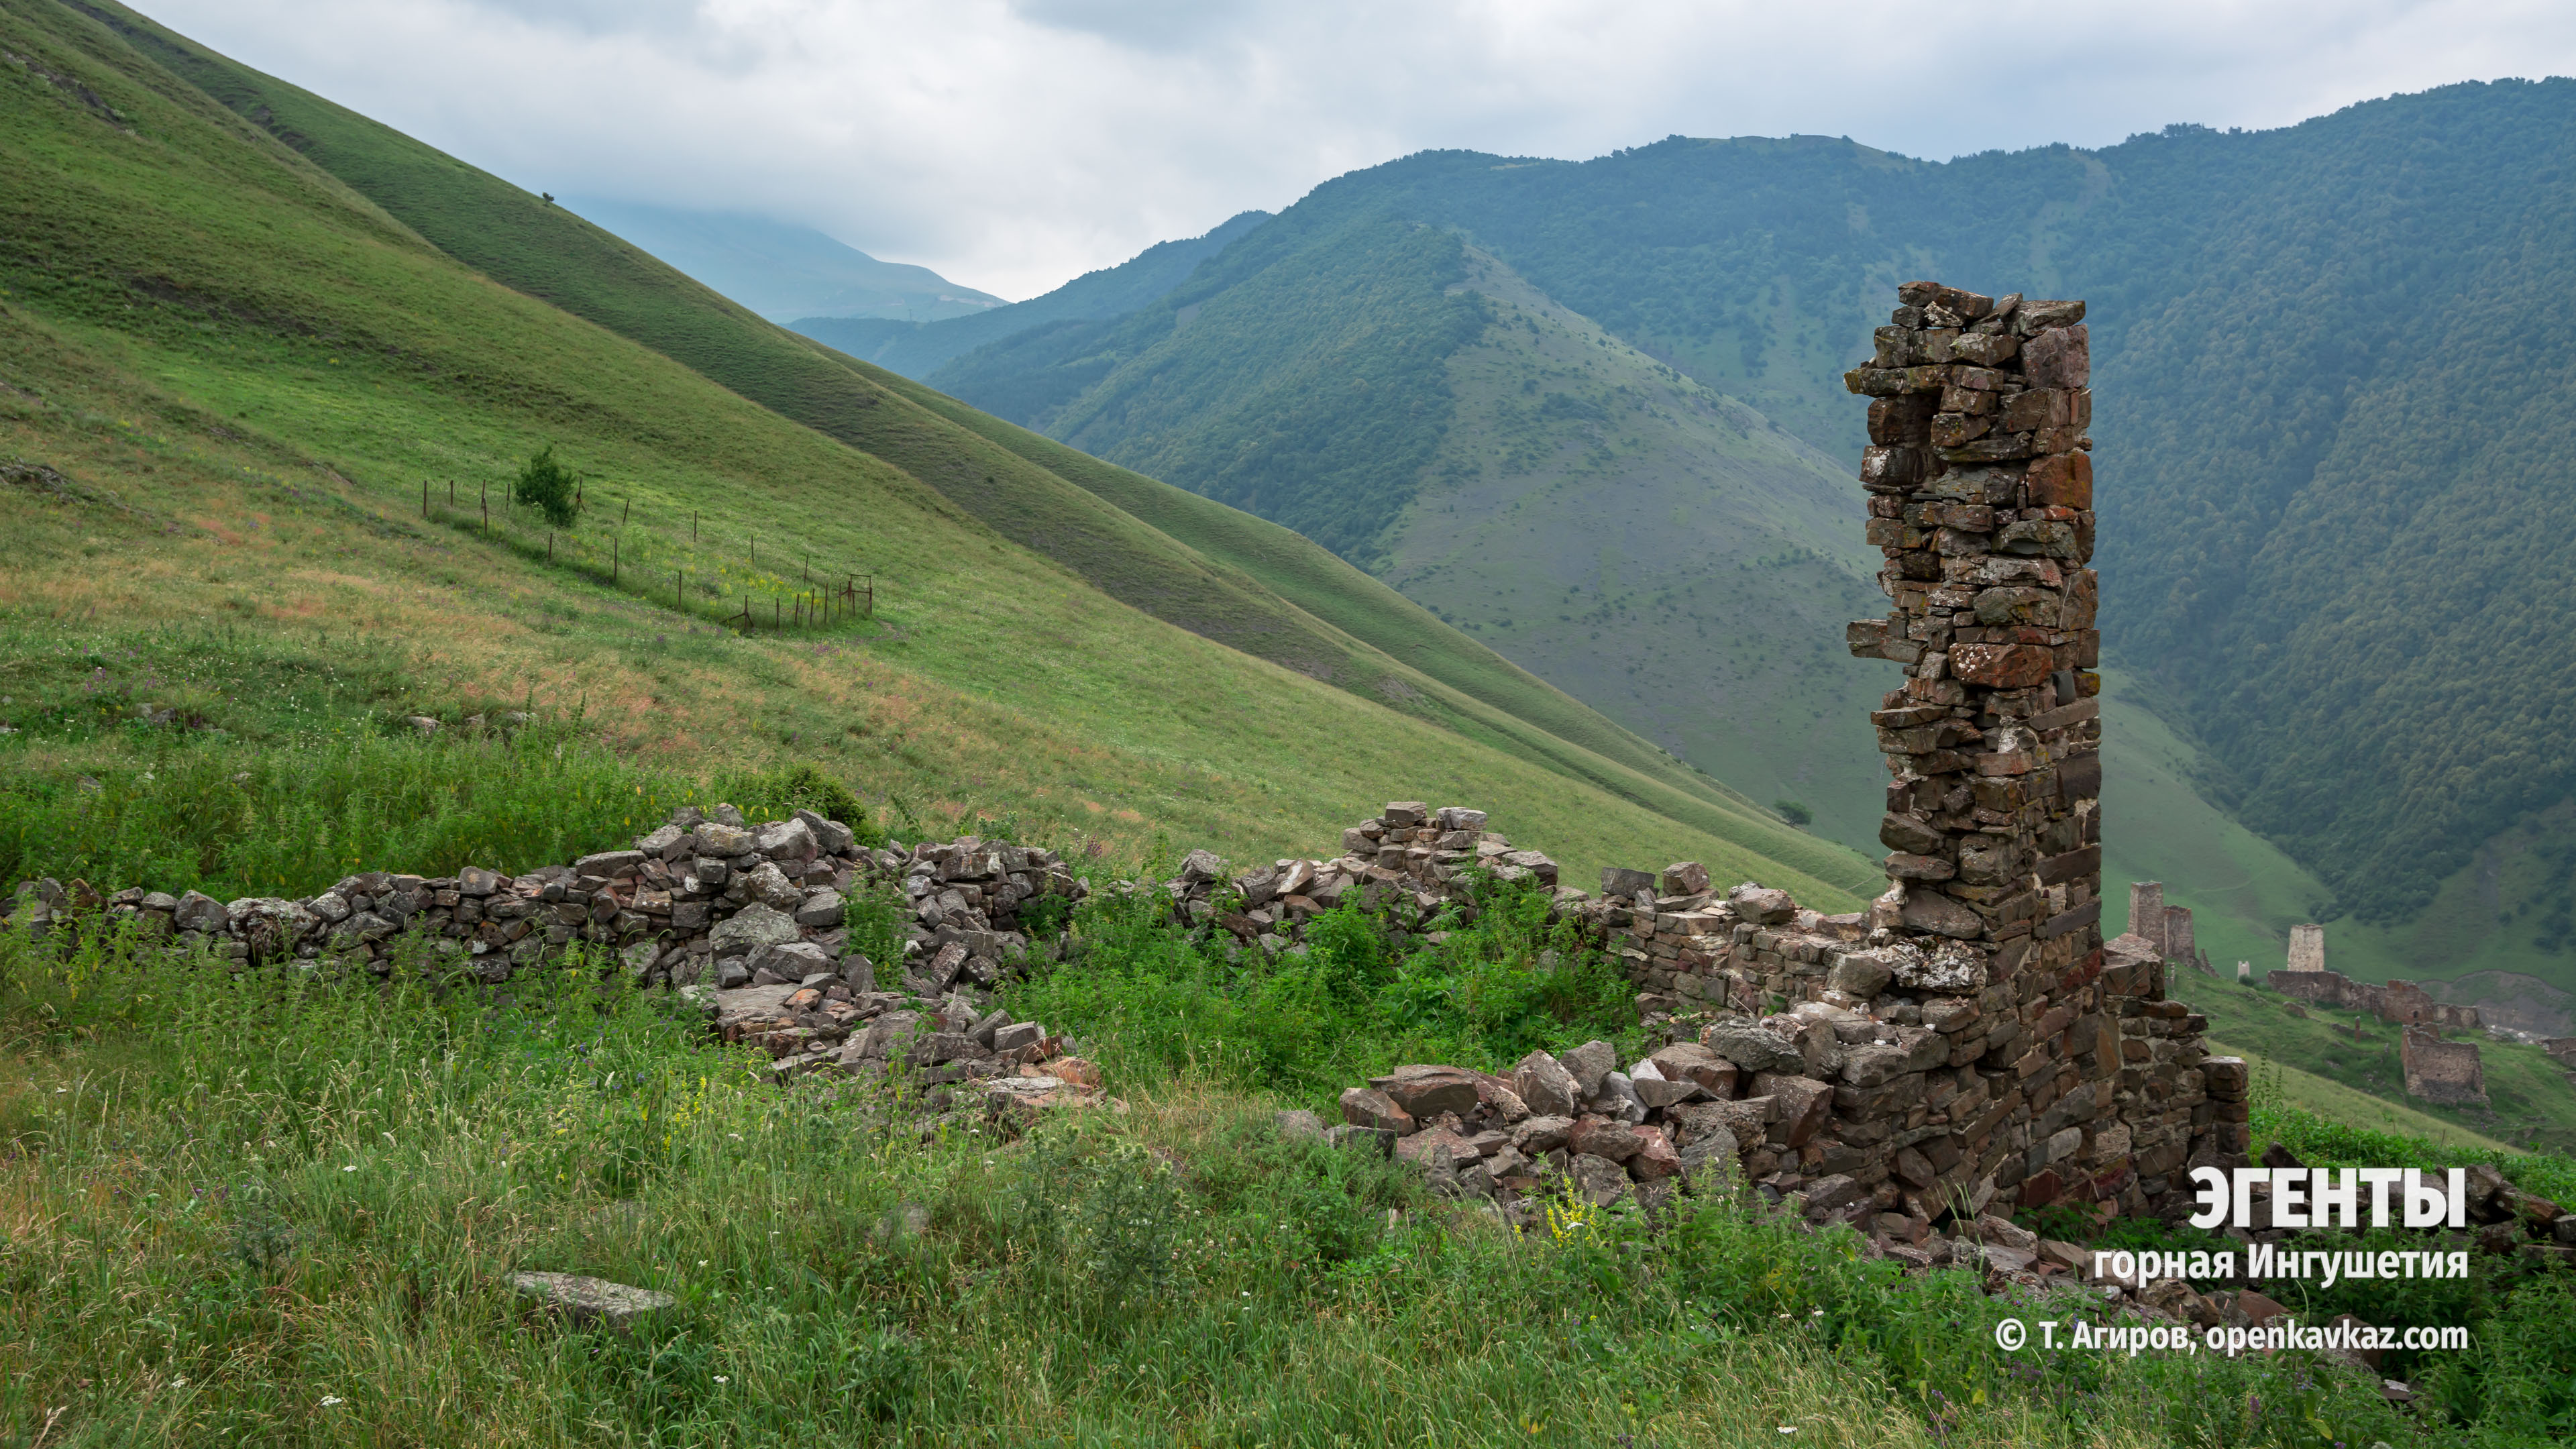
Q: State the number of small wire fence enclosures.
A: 1